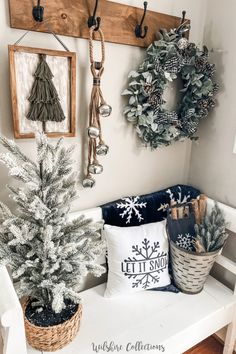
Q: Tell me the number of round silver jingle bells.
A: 5